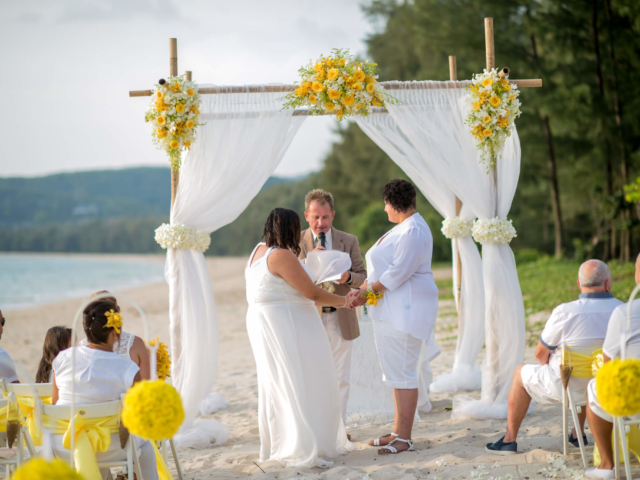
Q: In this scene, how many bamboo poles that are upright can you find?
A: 4